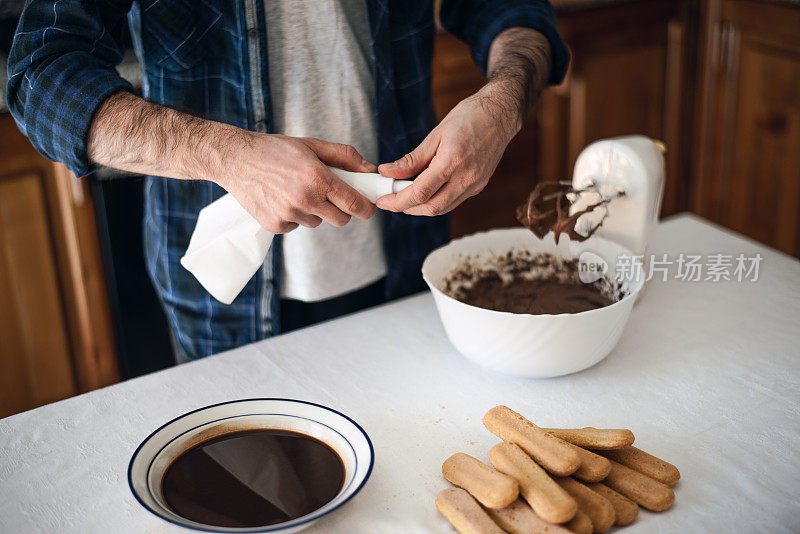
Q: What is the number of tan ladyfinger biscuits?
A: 12